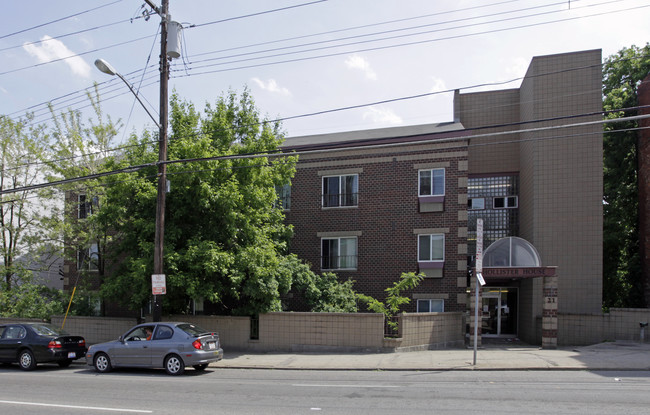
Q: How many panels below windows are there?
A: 2